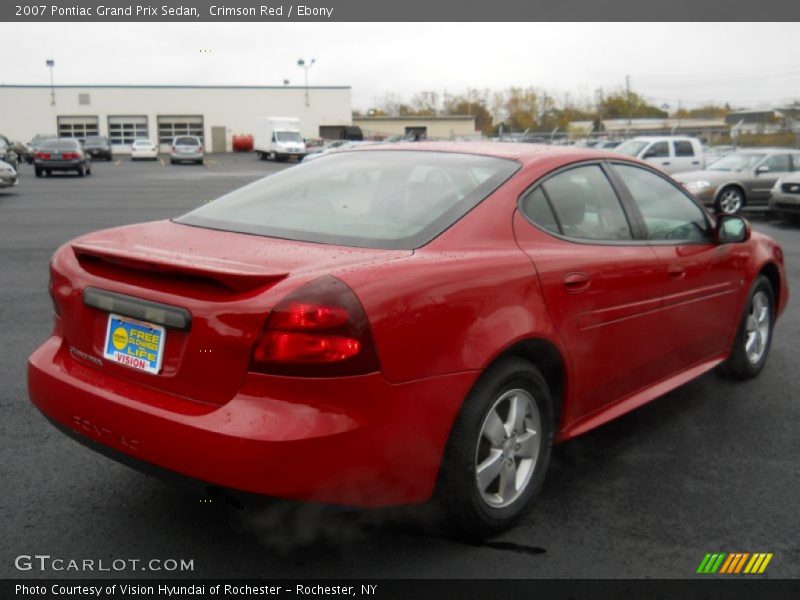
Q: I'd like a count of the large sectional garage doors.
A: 3